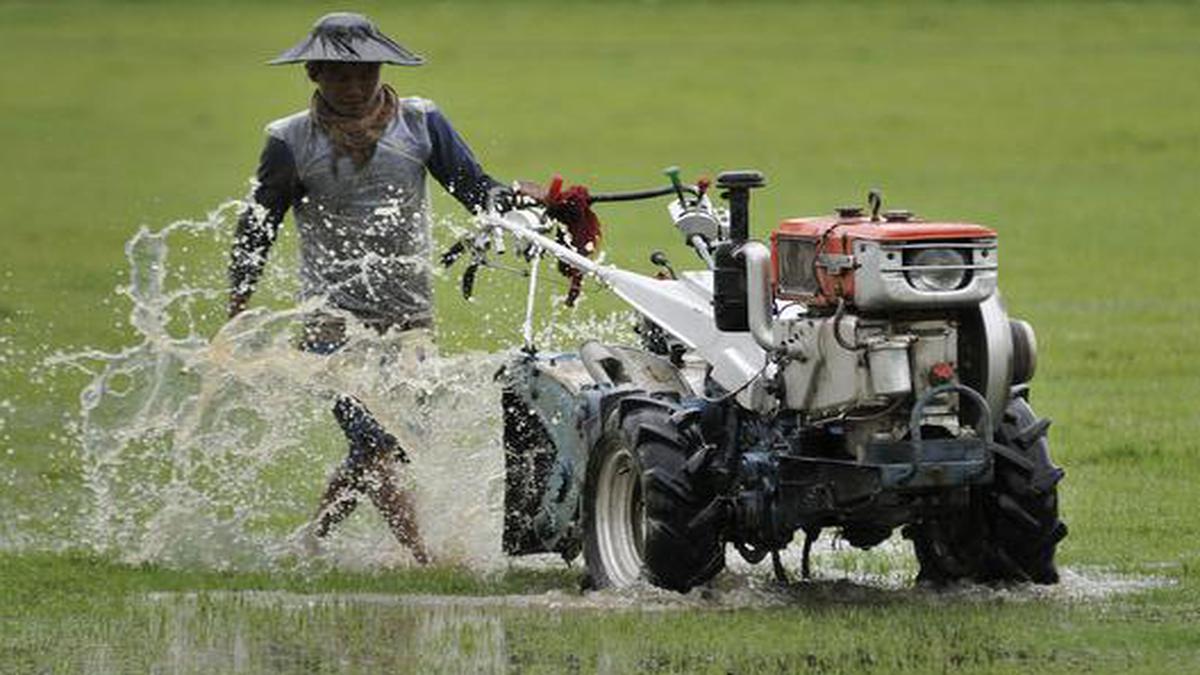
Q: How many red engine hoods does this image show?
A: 1